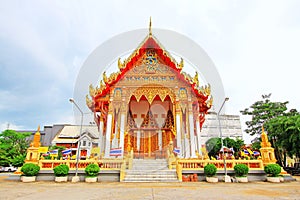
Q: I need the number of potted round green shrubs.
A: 6